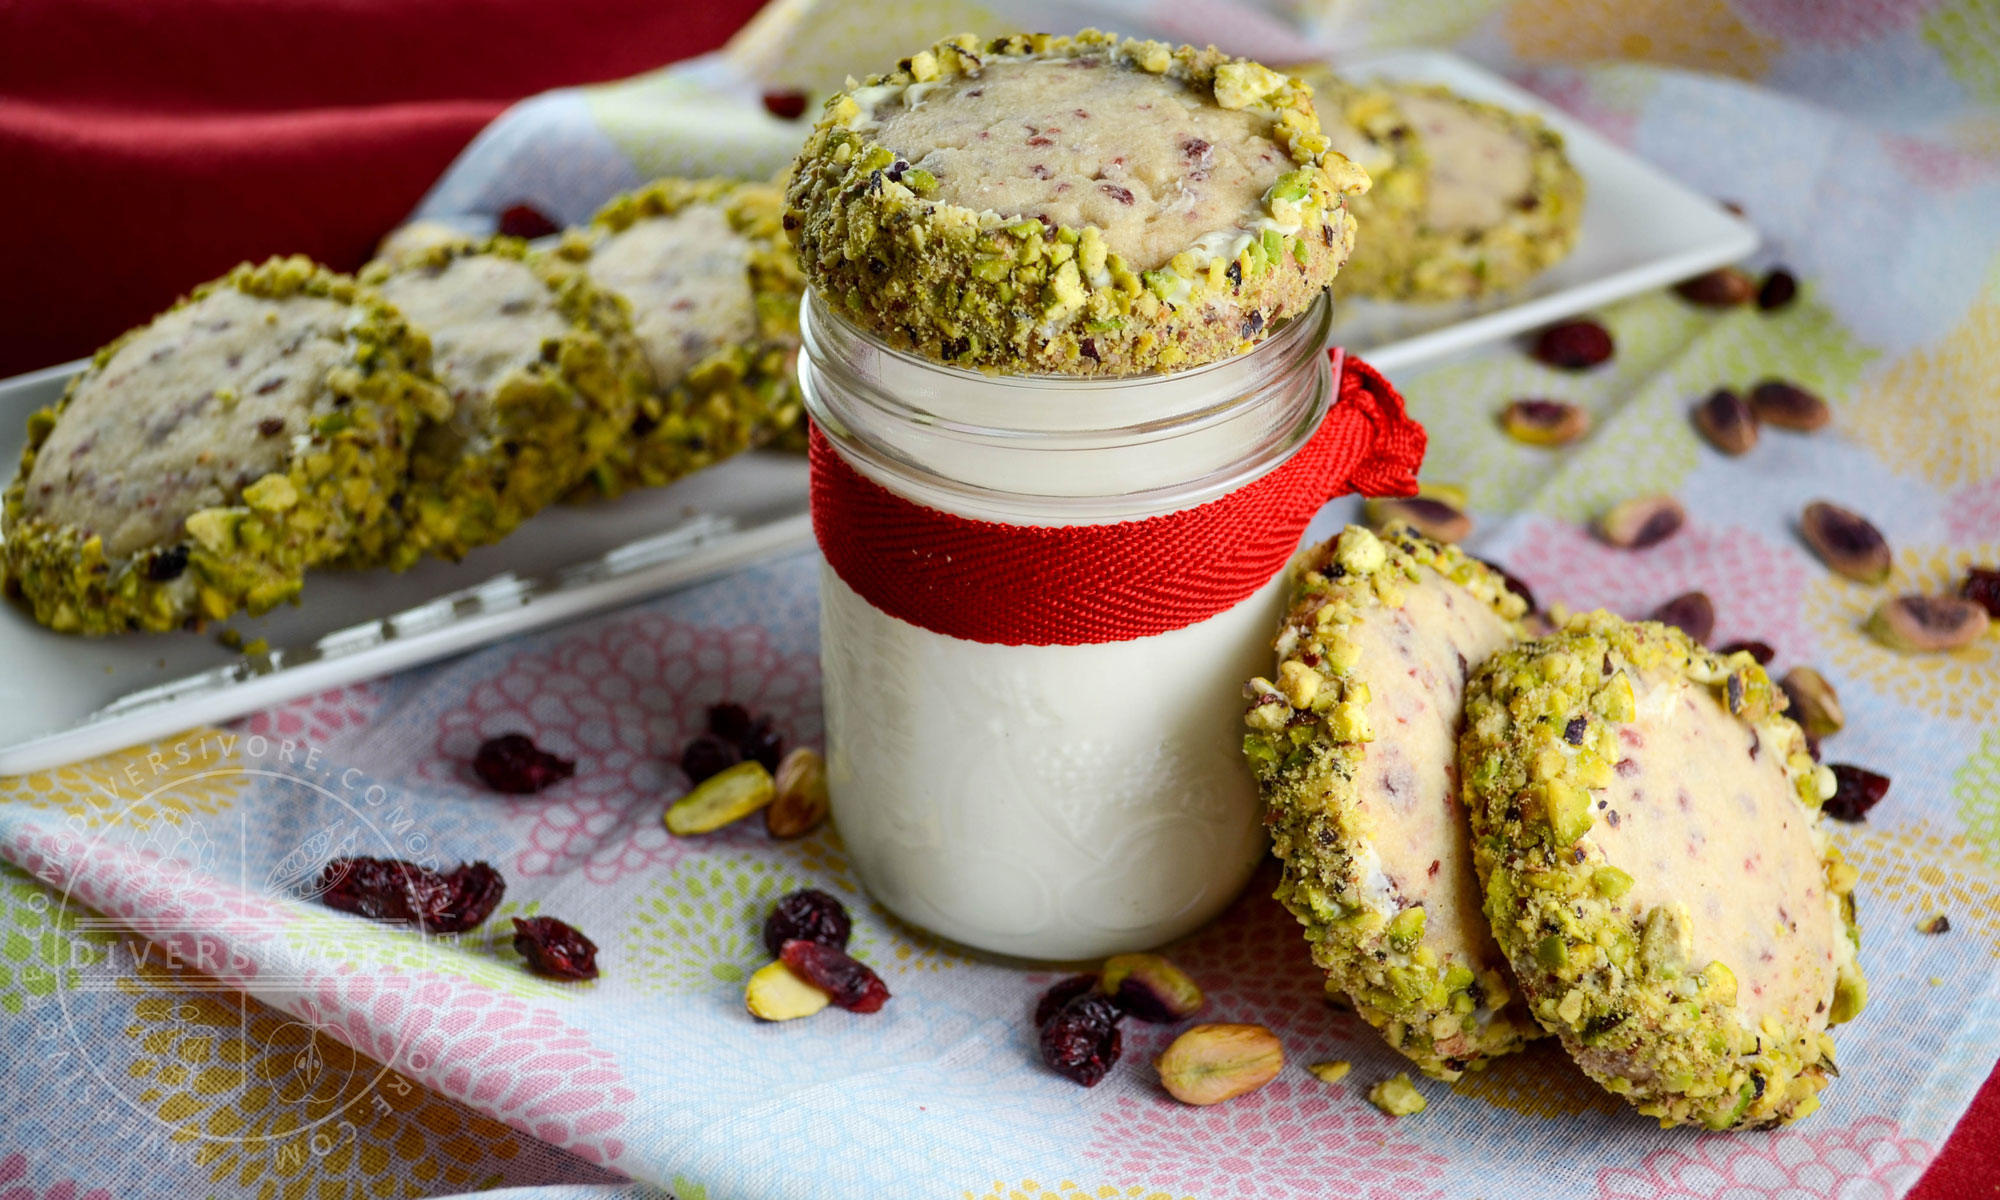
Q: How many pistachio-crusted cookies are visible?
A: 8